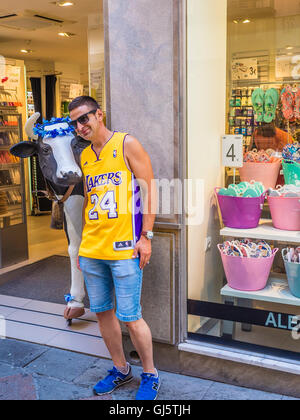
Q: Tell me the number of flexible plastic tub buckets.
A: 6